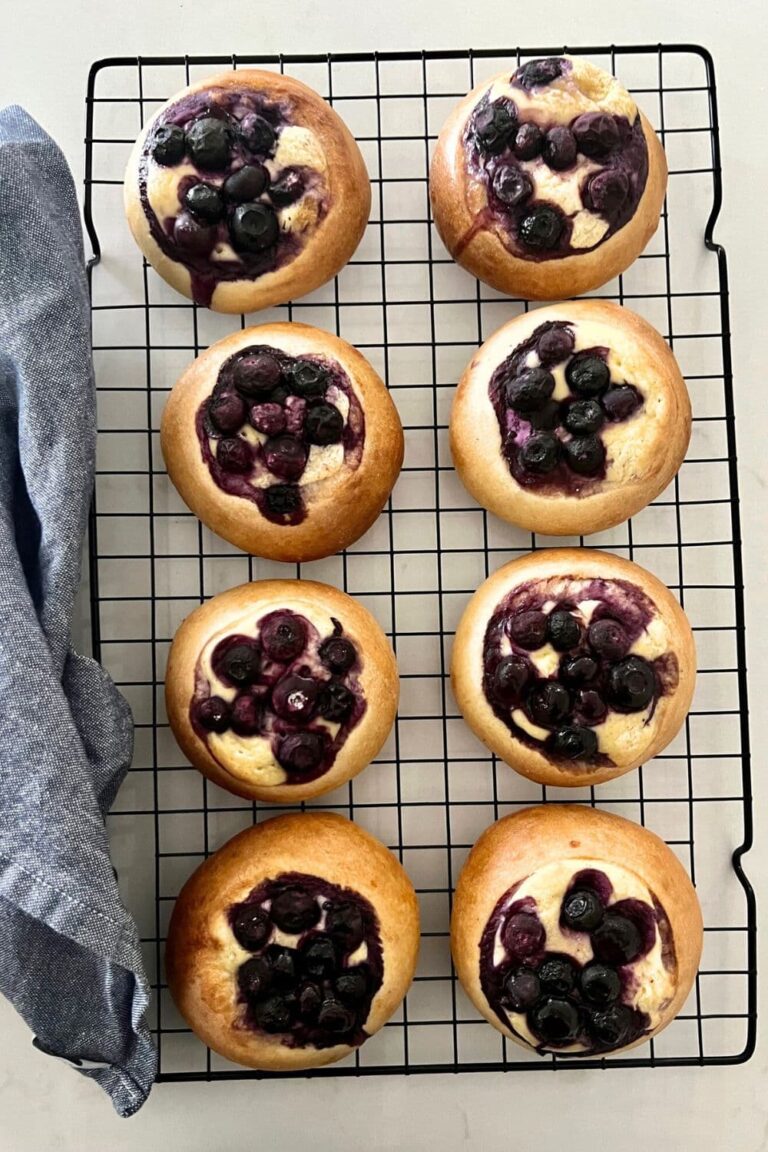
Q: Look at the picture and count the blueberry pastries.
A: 8